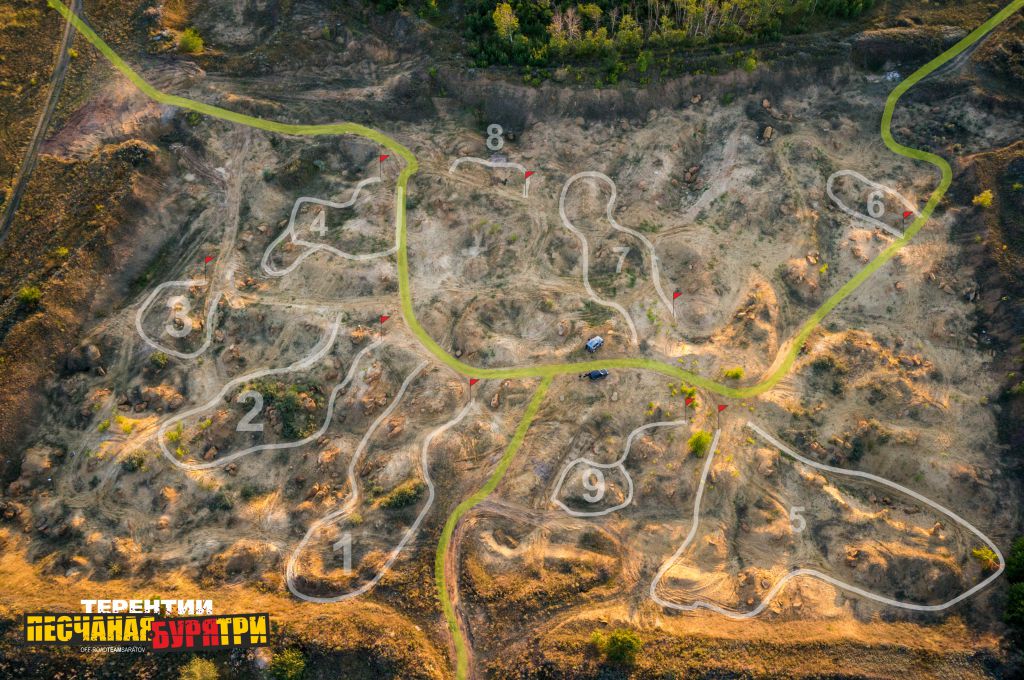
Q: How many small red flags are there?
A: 9